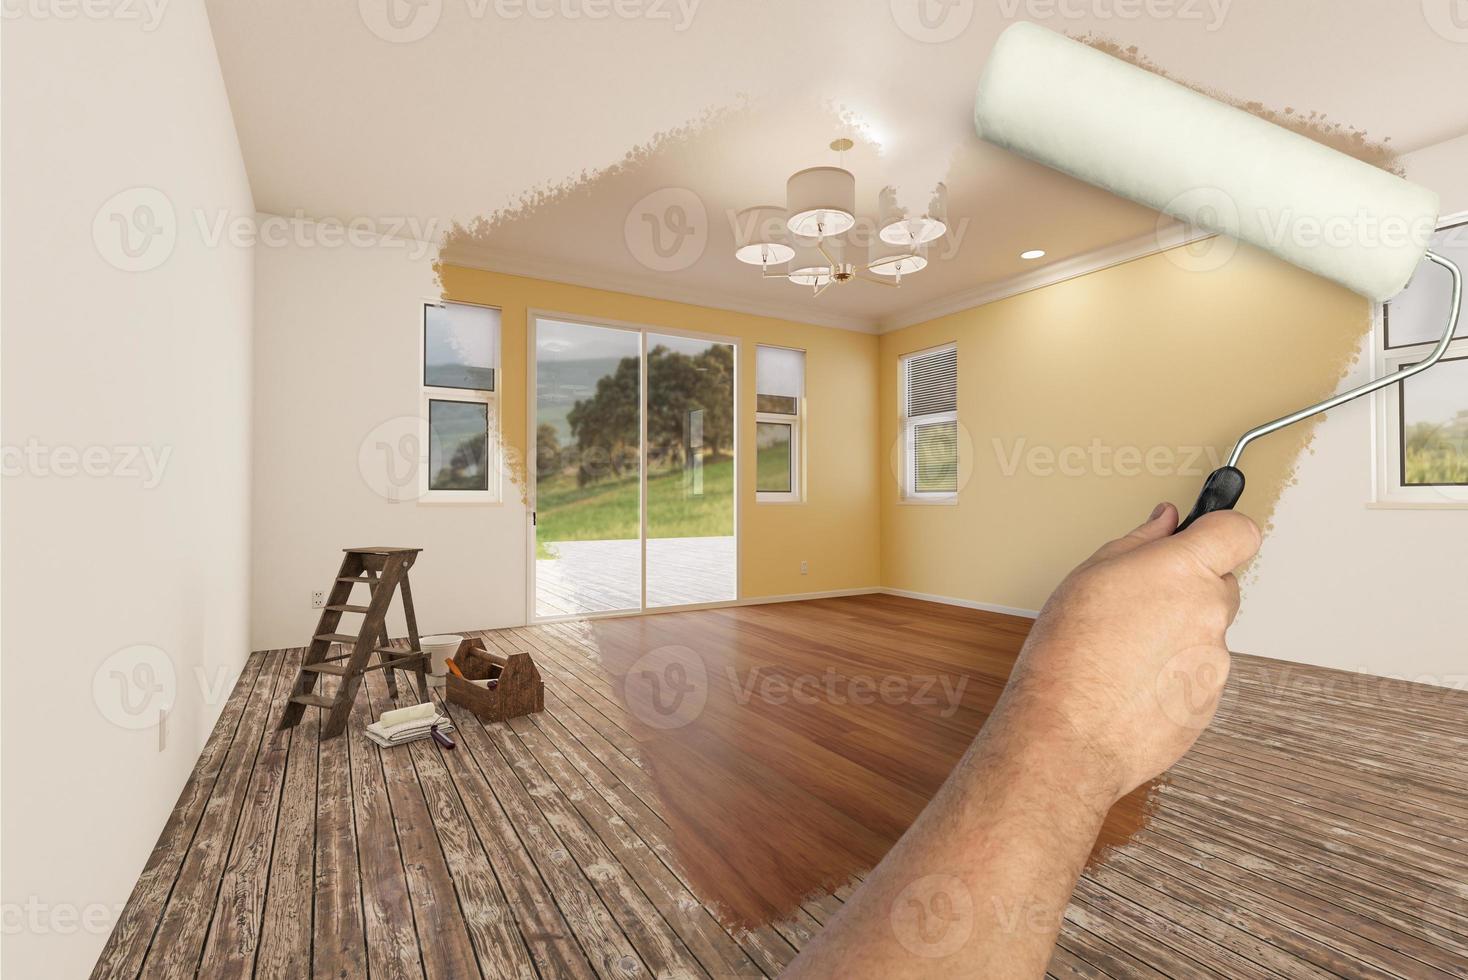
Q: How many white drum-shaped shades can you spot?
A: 5